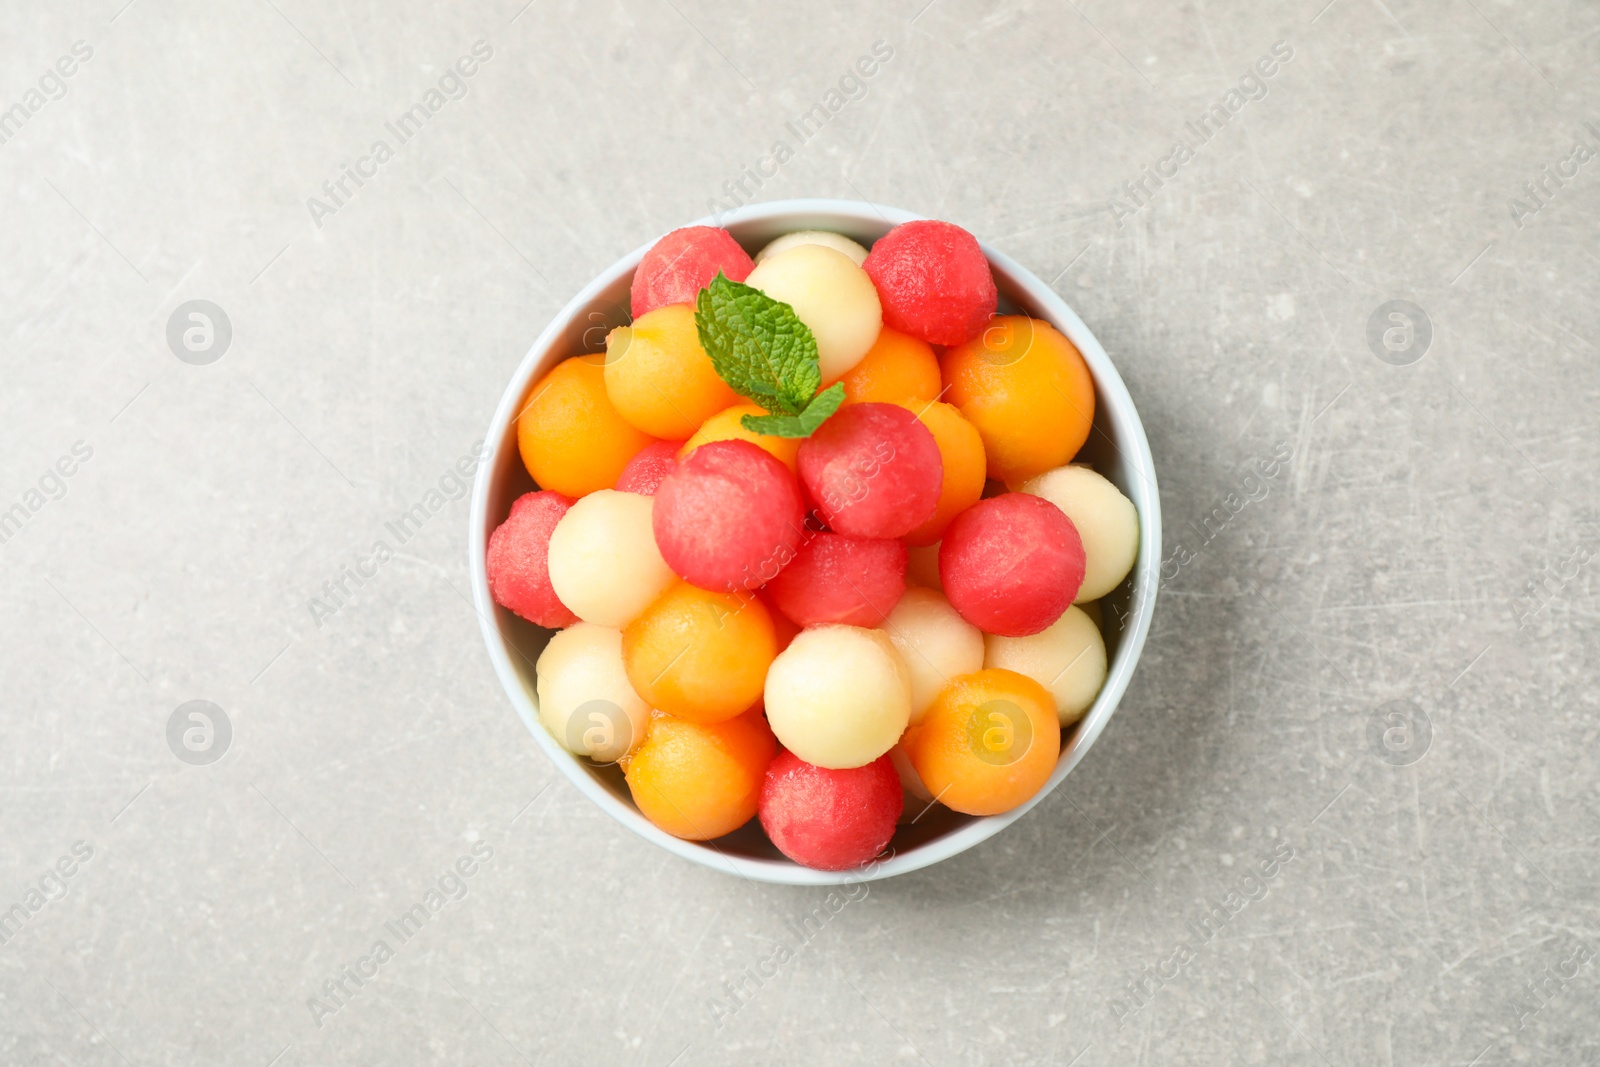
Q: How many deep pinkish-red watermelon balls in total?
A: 9